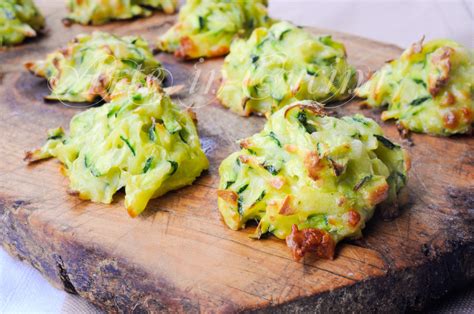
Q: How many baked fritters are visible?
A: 8